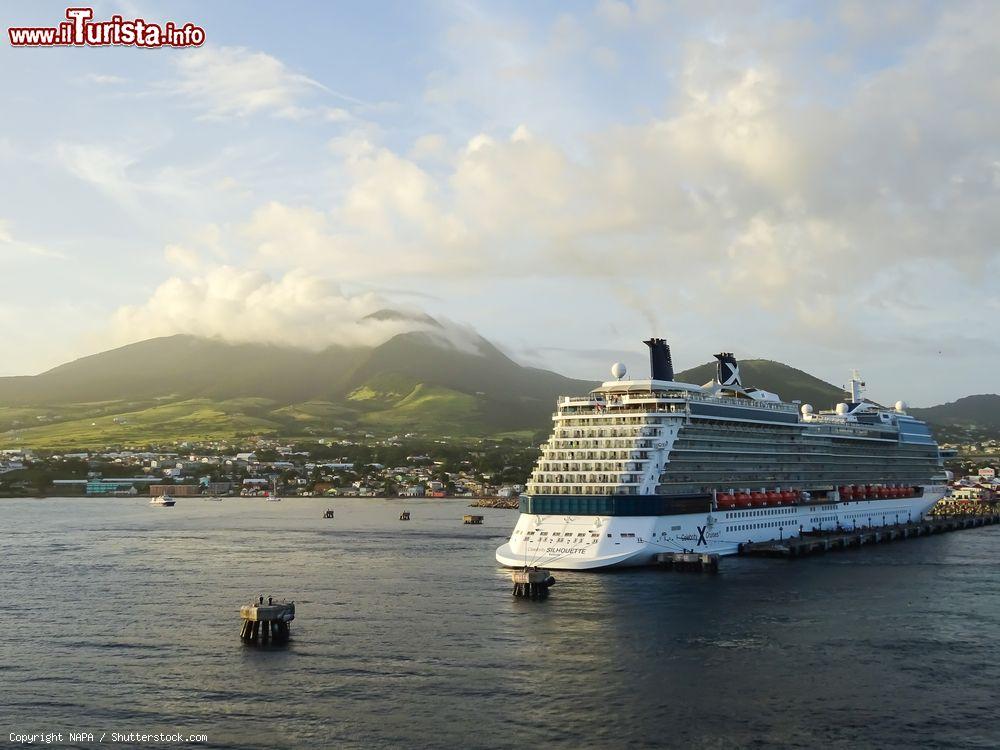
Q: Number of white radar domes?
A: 4